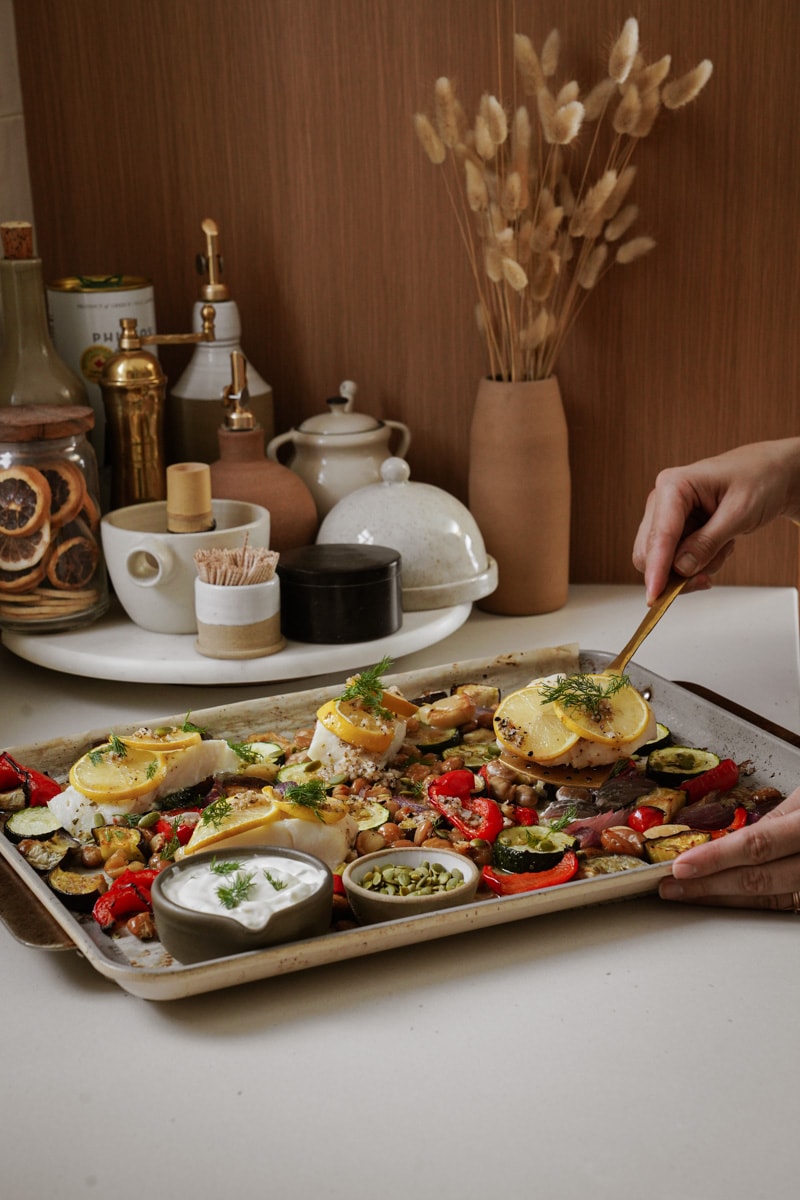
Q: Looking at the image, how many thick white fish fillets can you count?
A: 4